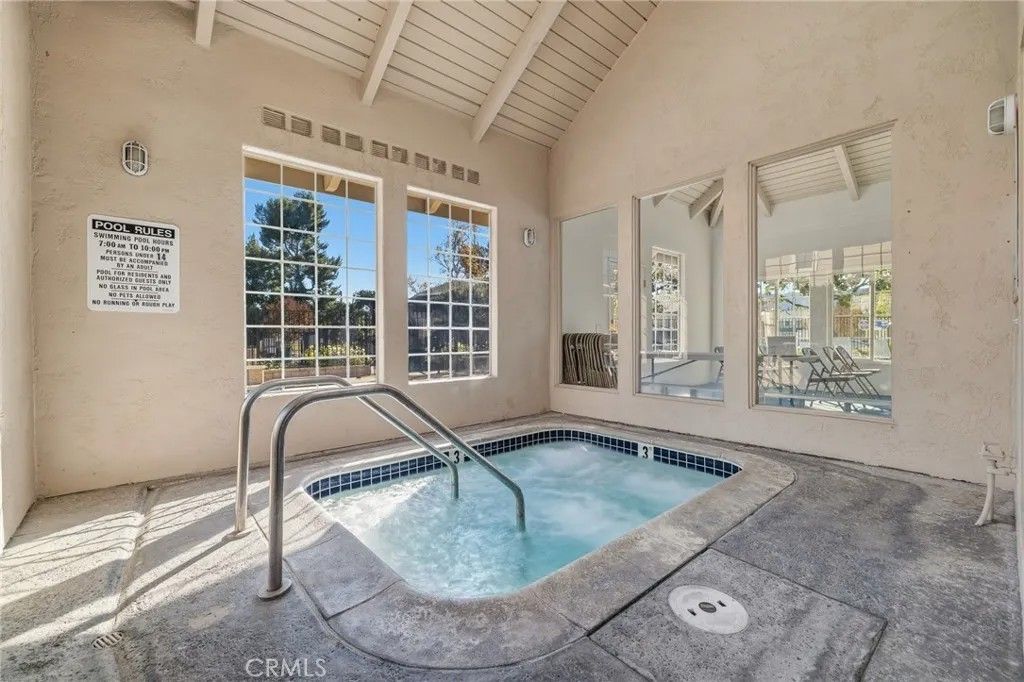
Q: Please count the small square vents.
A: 10